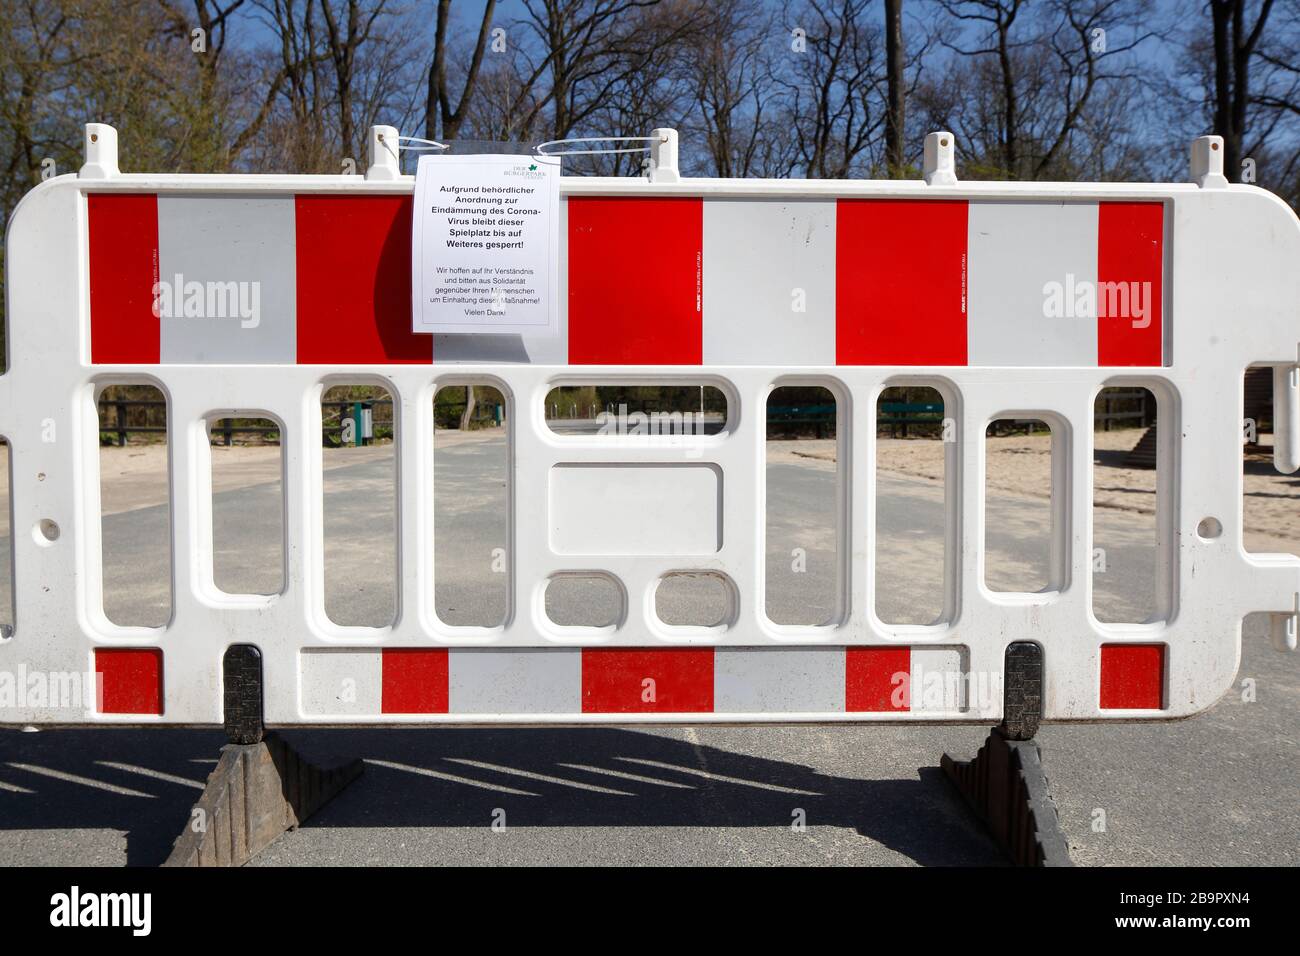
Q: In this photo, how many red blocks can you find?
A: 10